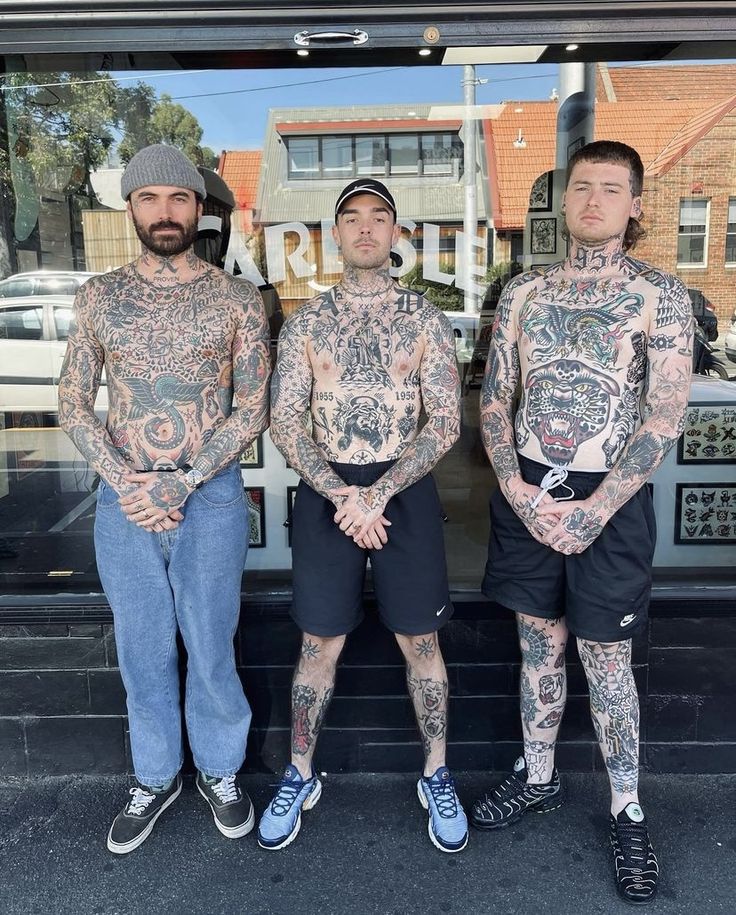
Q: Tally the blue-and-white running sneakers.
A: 2